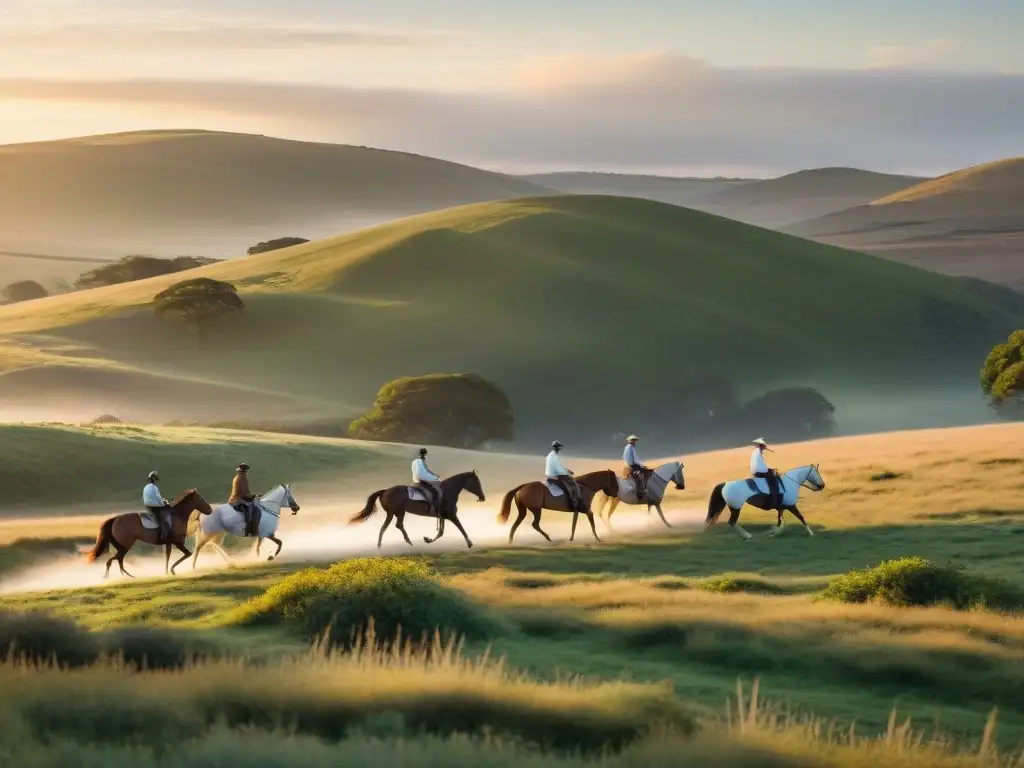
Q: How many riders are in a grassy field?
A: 6